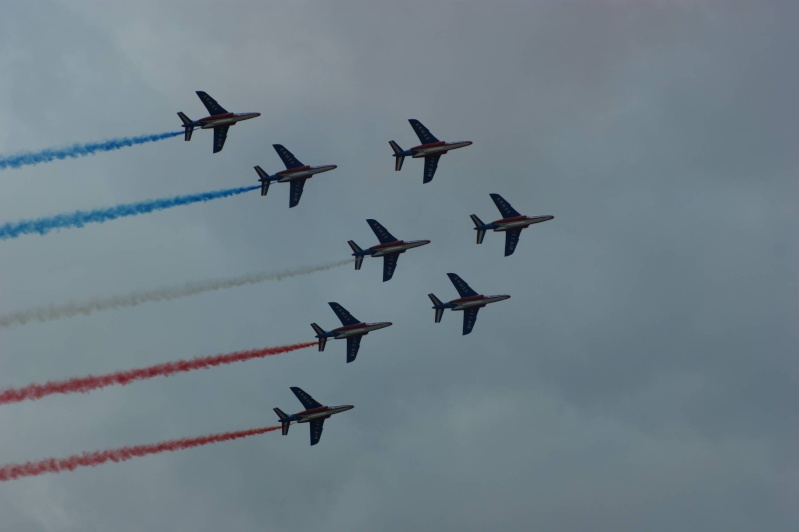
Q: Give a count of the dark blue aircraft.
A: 8